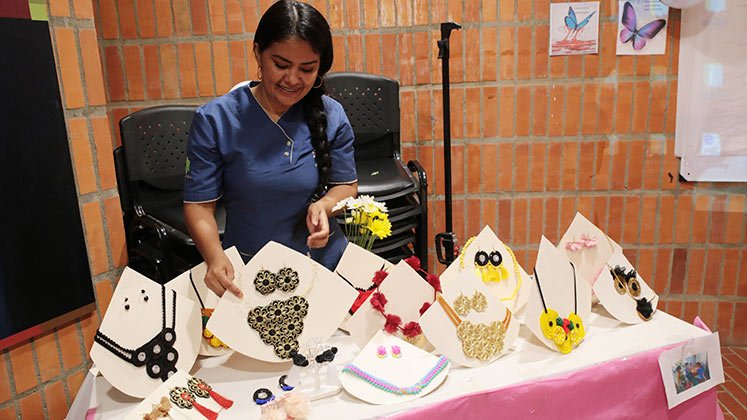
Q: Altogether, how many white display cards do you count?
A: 12